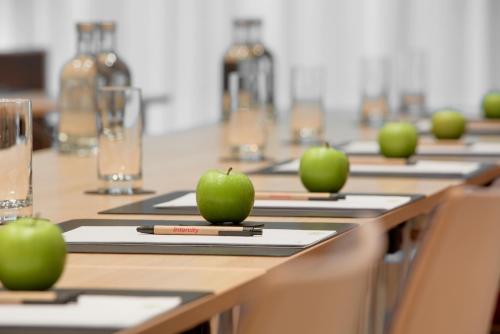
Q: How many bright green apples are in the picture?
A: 6